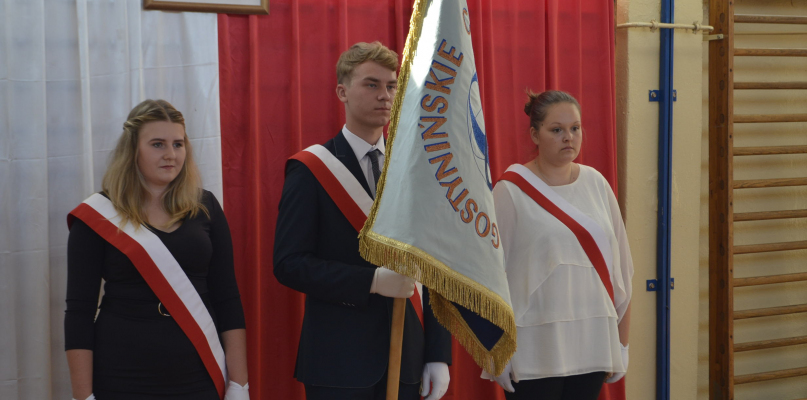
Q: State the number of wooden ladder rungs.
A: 12